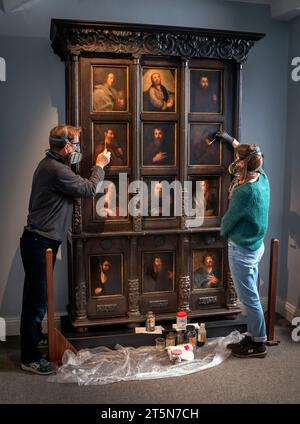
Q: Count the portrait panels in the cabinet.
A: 12